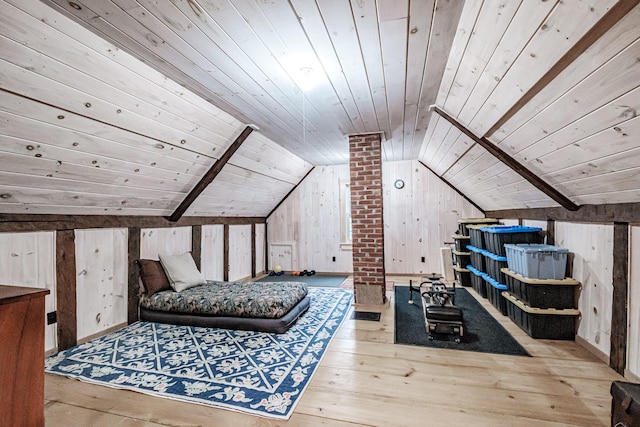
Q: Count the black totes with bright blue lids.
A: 5